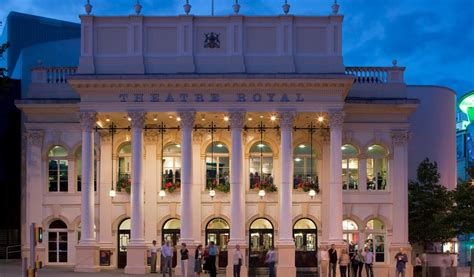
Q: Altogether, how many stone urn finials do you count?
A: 6